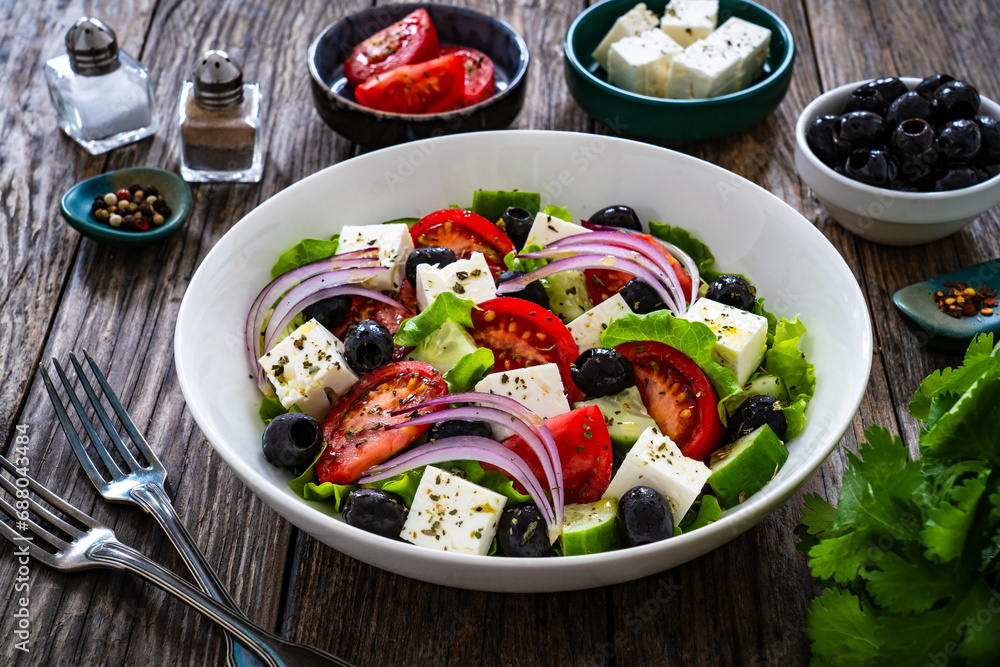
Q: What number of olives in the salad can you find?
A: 15